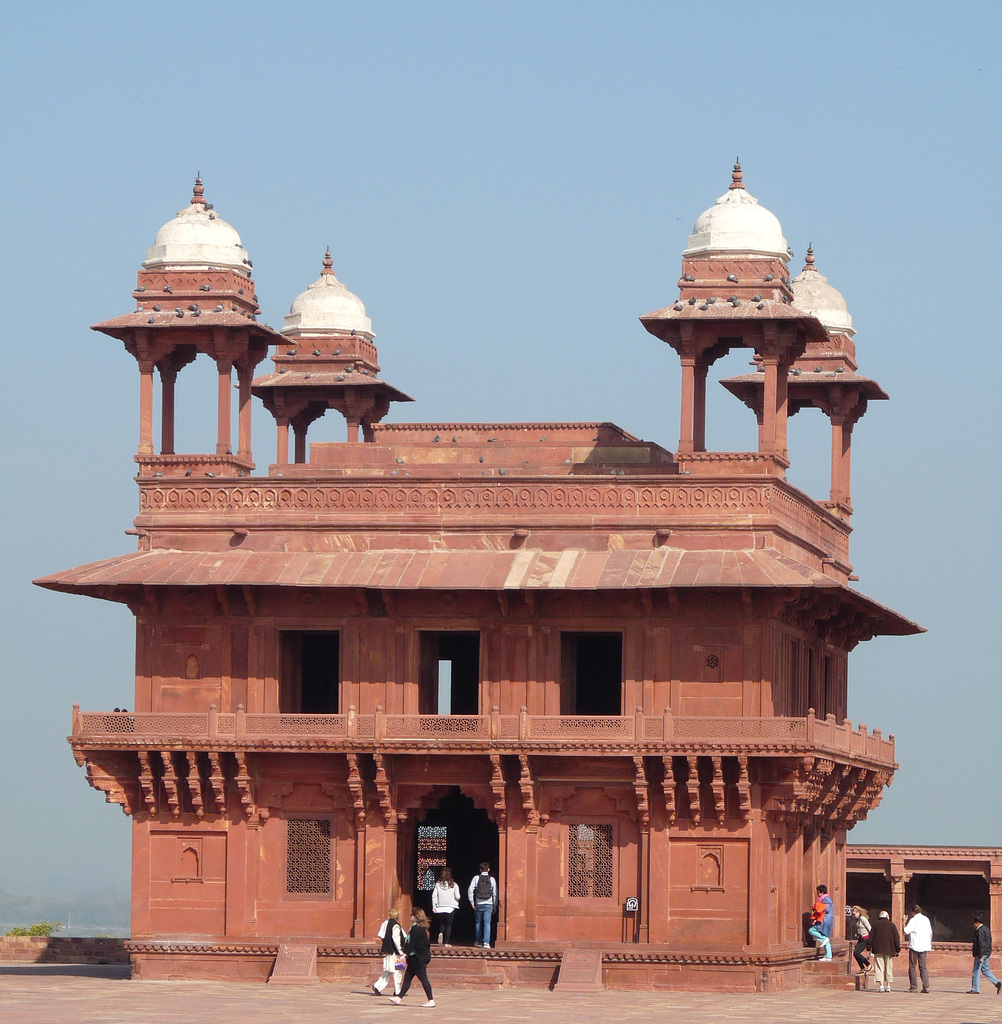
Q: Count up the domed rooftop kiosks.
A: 4